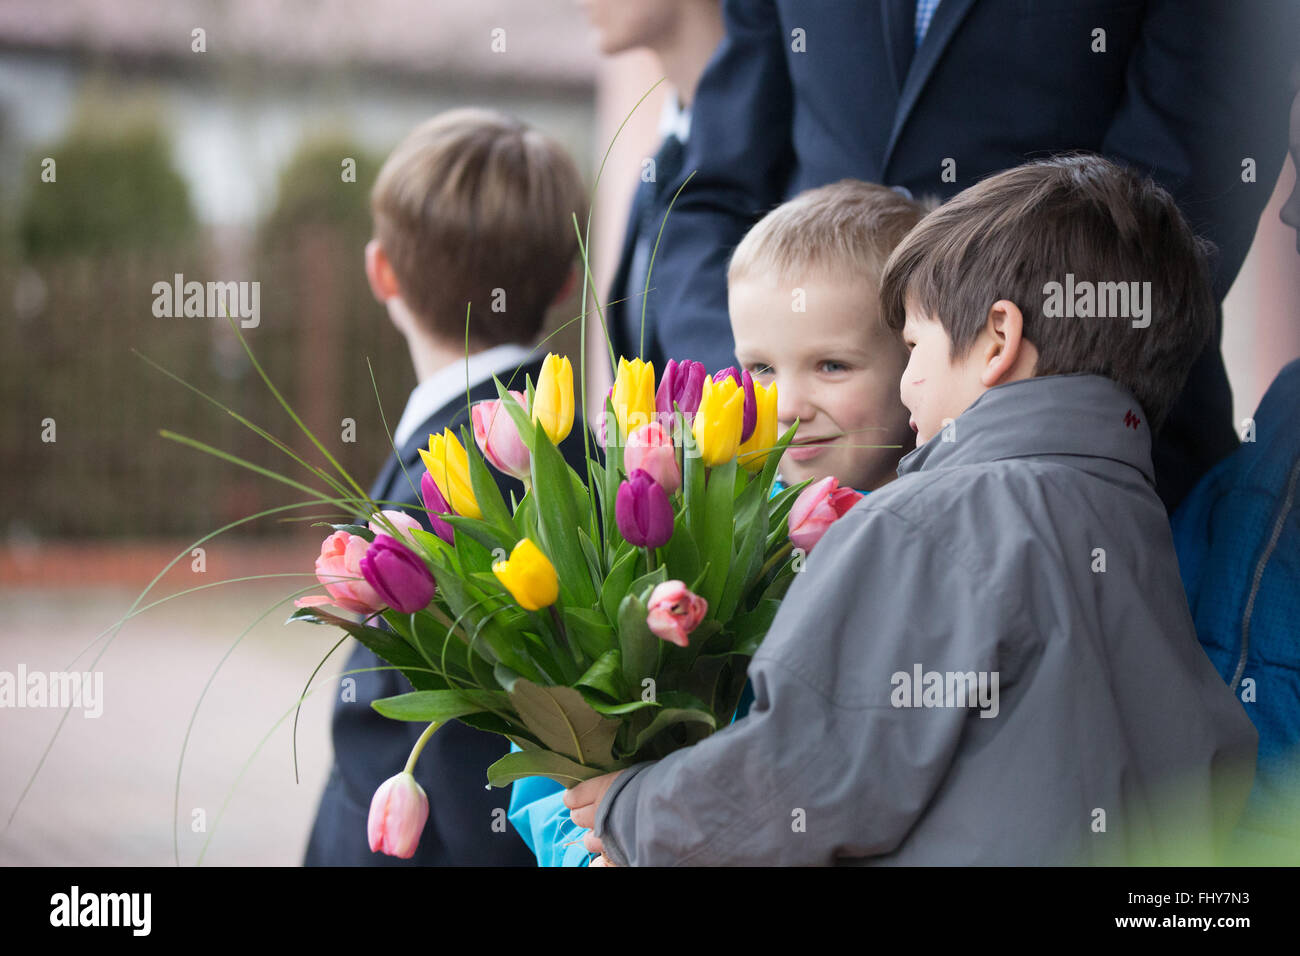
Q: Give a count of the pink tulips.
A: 7